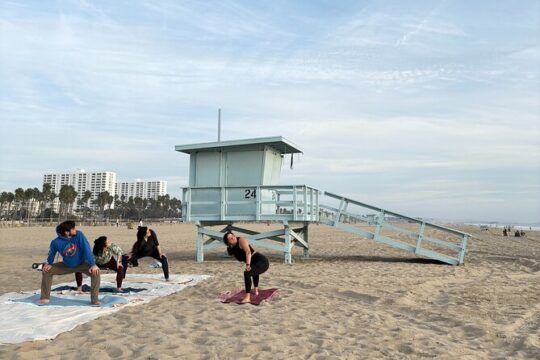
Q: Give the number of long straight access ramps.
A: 1